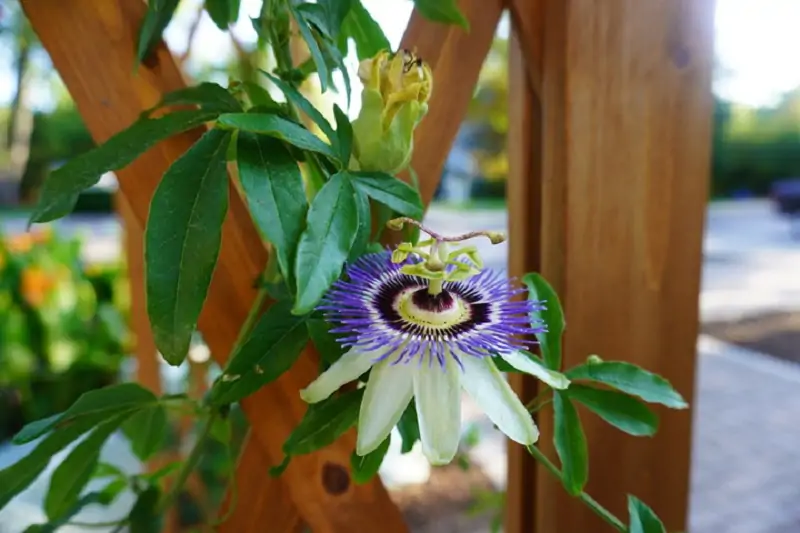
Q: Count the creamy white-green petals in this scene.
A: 5